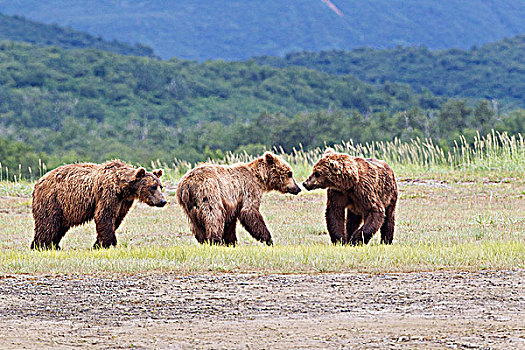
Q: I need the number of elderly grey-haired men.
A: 0